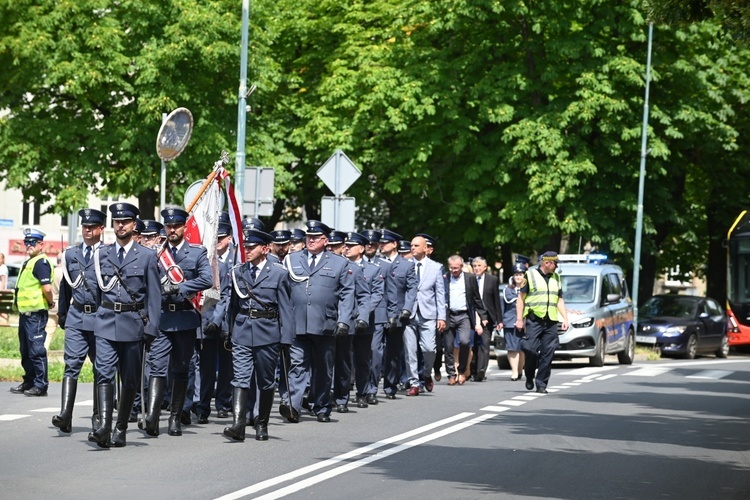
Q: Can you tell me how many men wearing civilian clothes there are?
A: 3